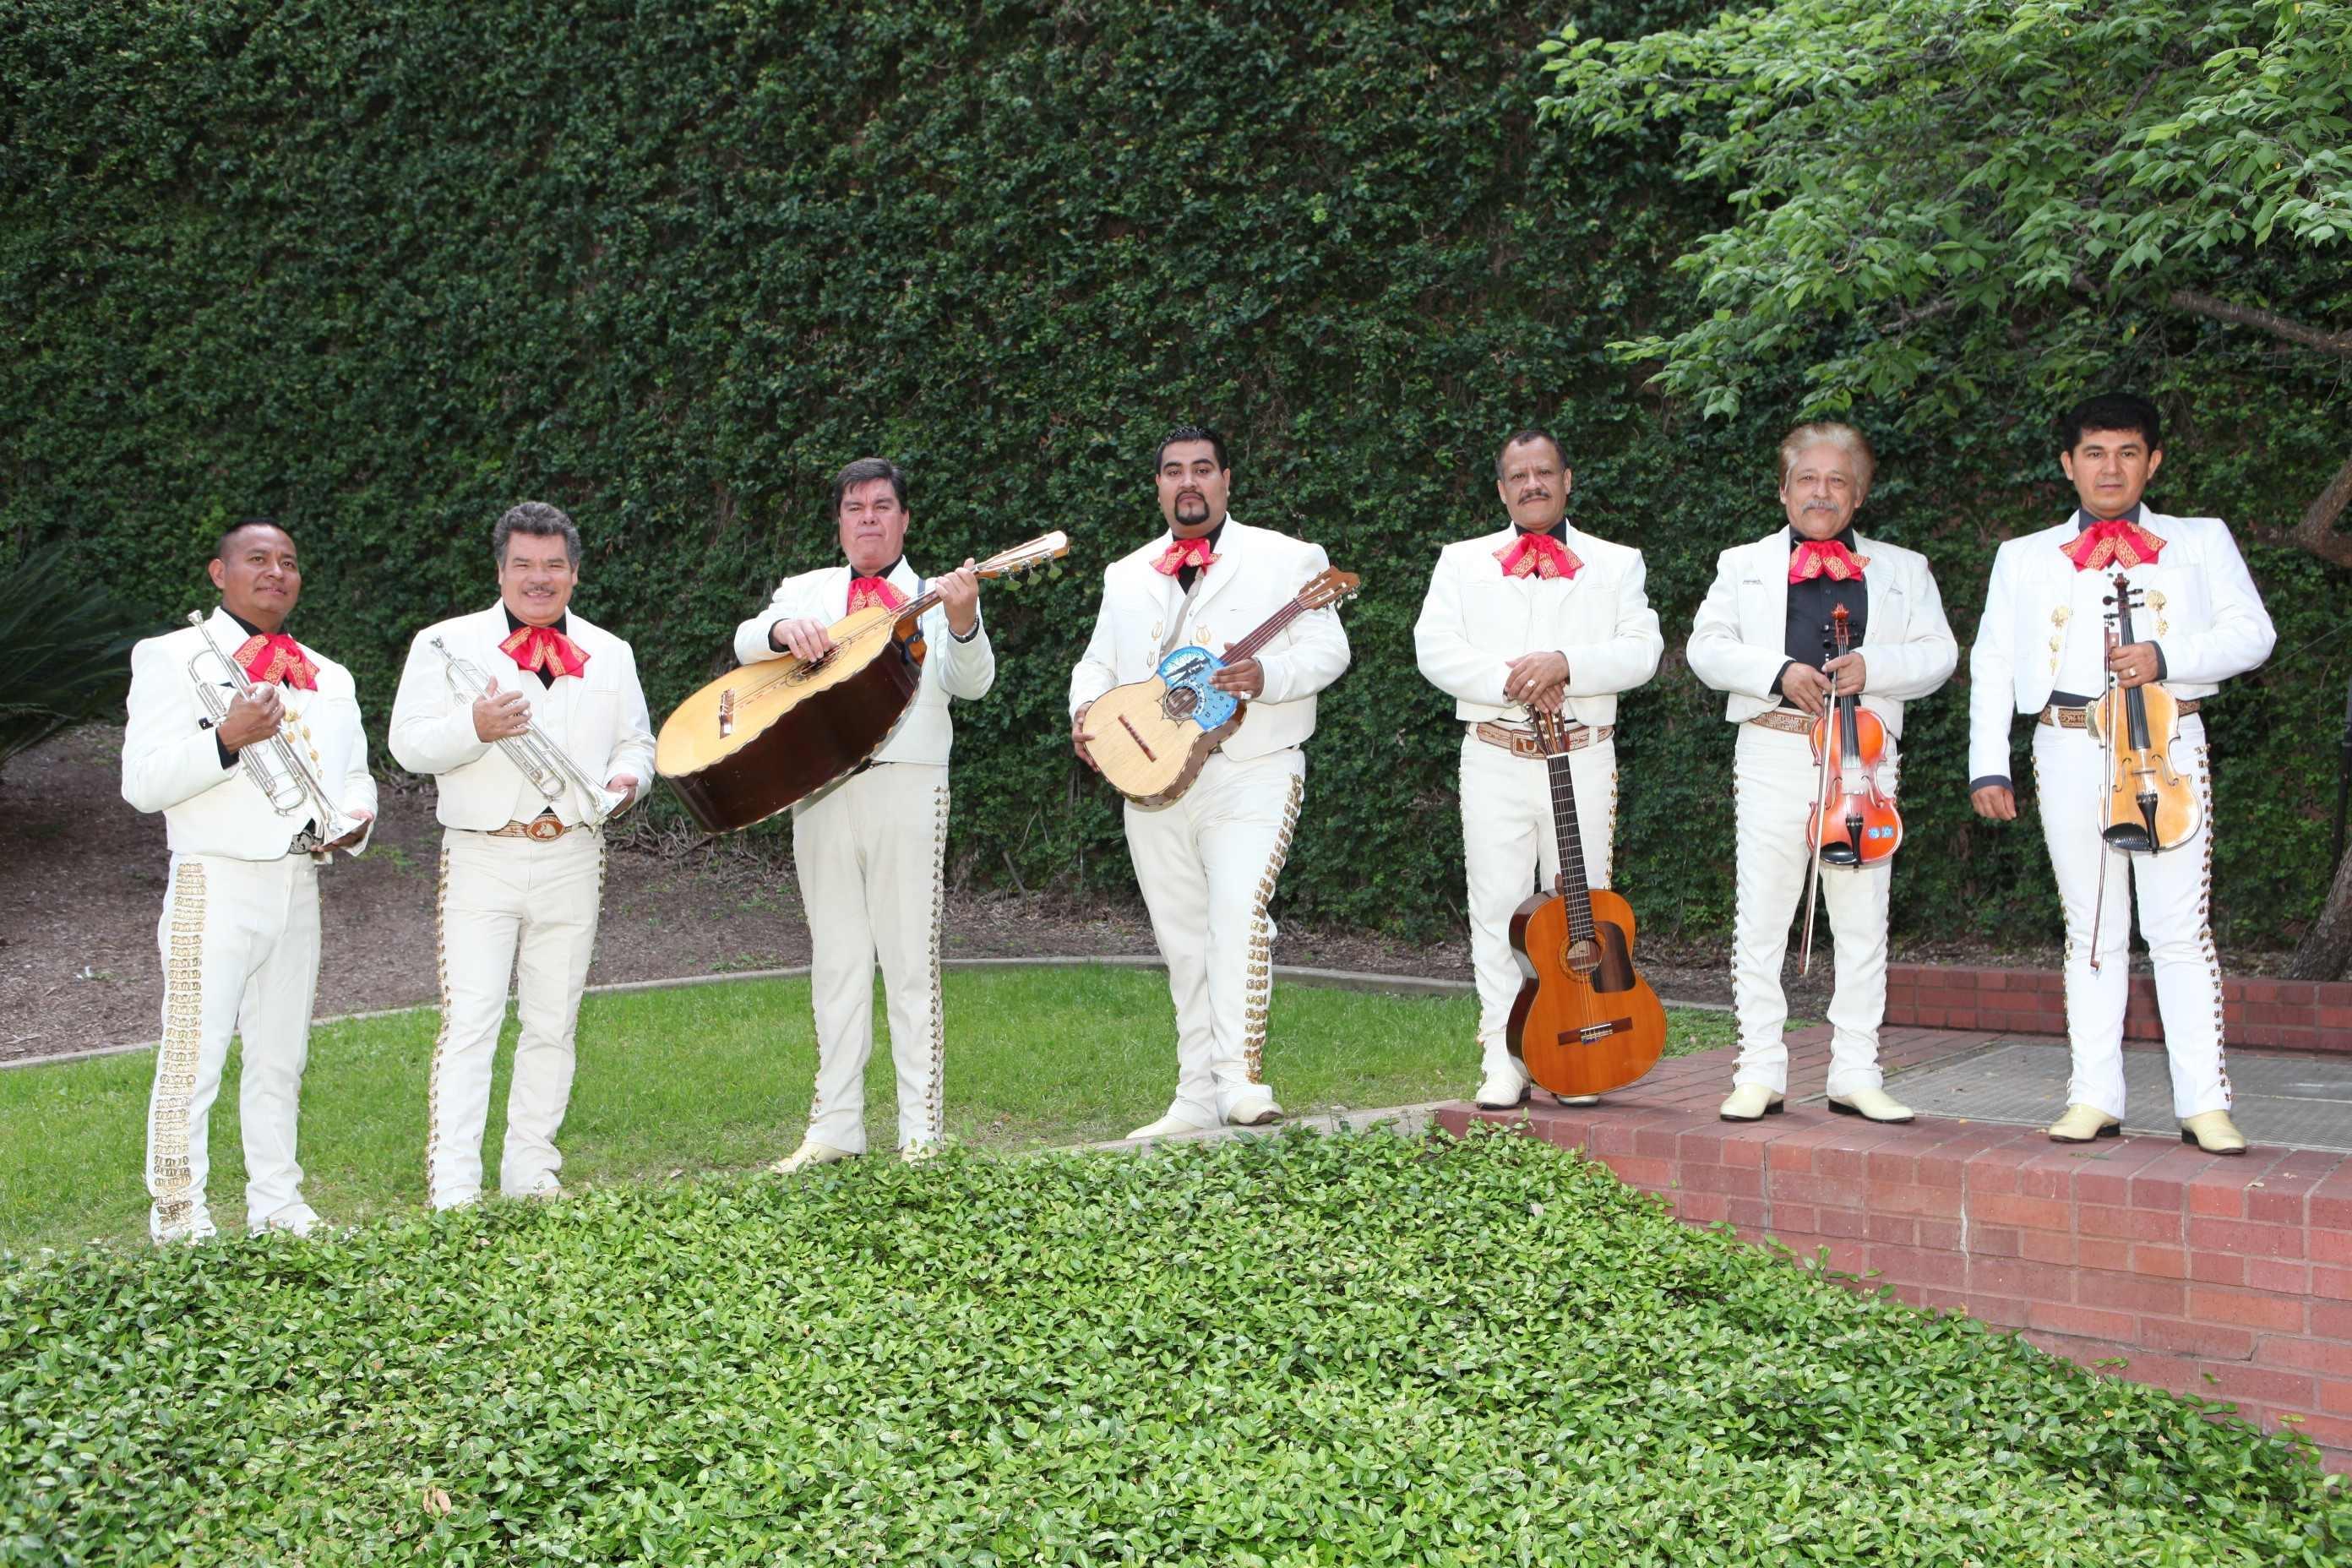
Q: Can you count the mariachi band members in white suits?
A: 7